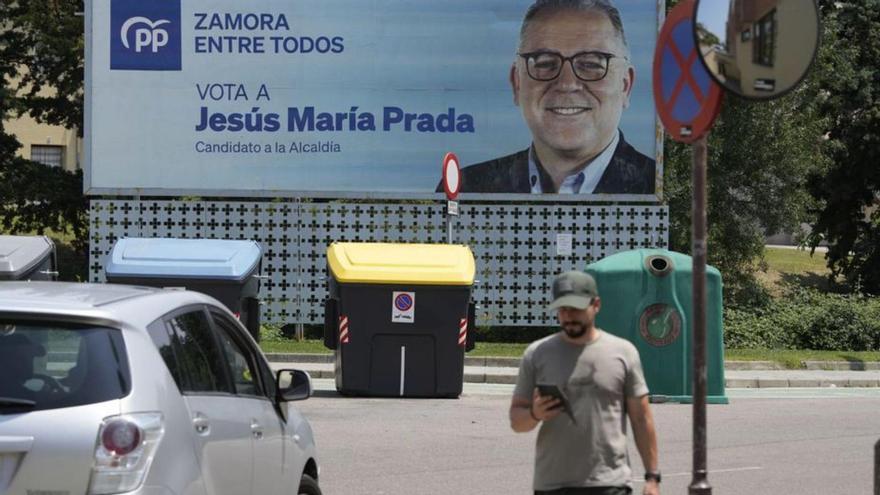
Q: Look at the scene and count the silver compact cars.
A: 1